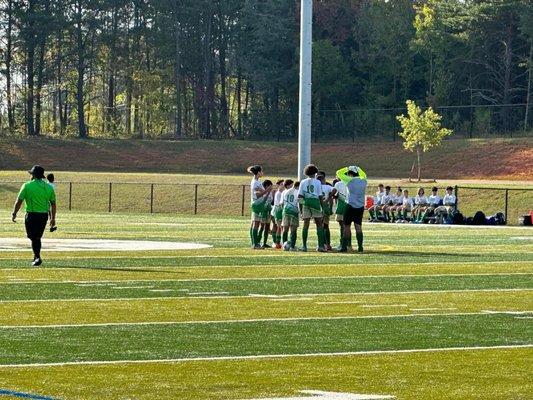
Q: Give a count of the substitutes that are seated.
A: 7